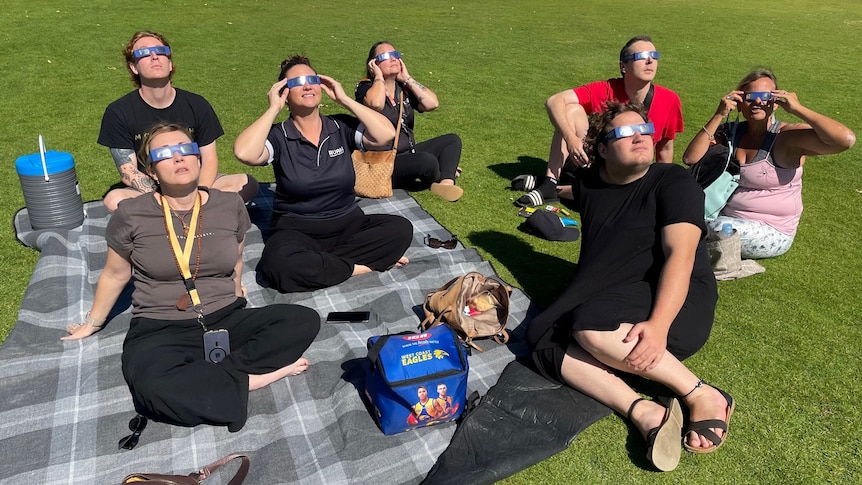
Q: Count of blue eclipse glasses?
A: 7